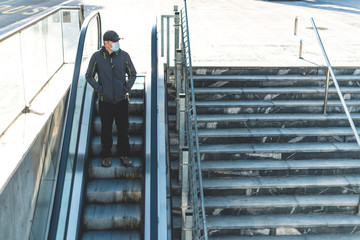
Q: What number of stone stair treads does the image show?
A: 11